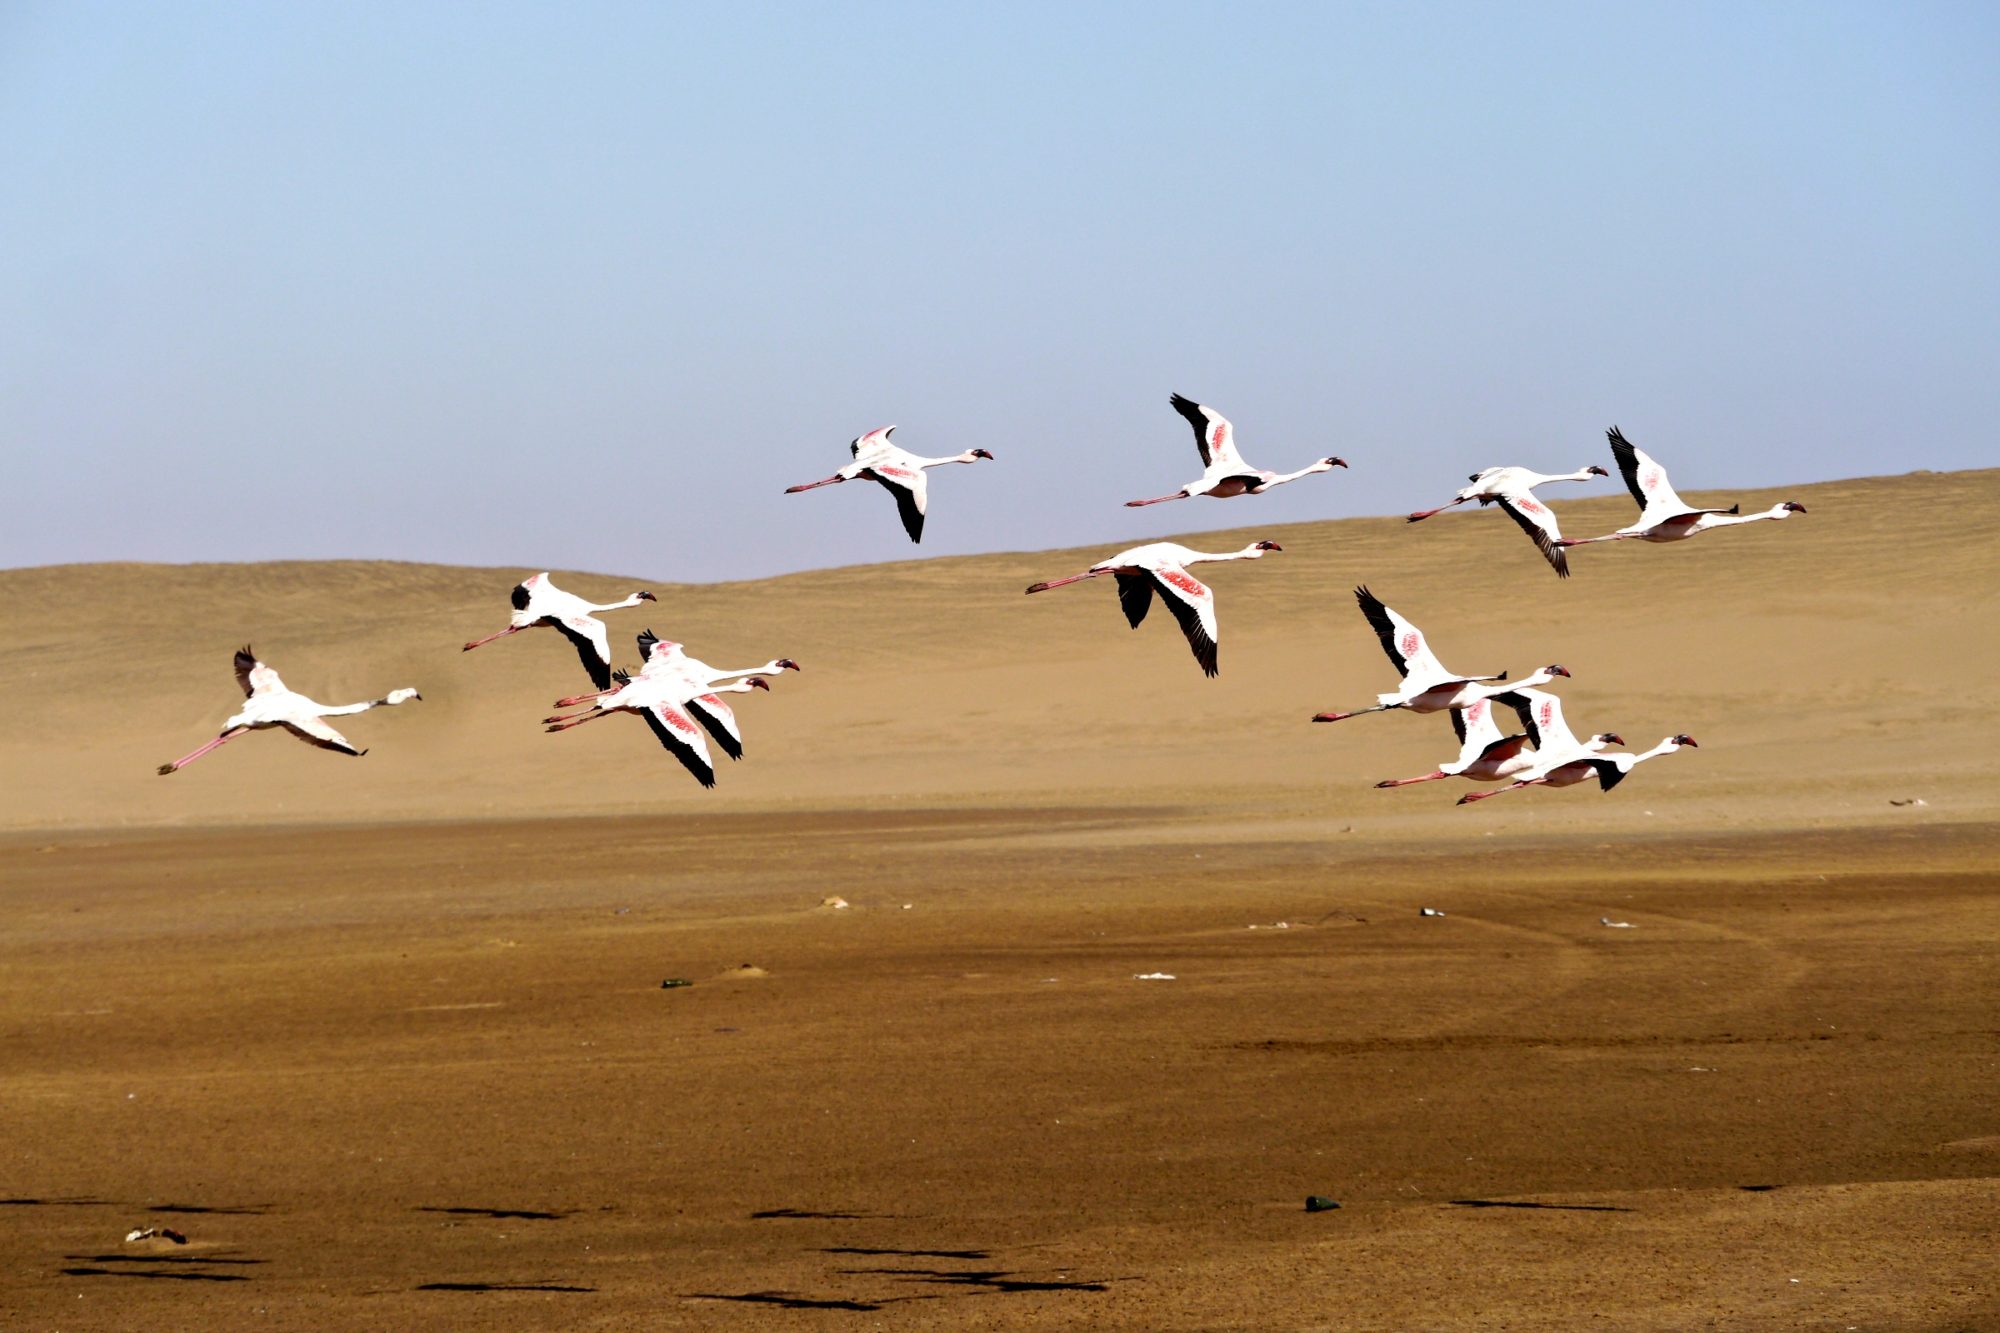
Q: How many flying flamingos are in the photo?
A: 12